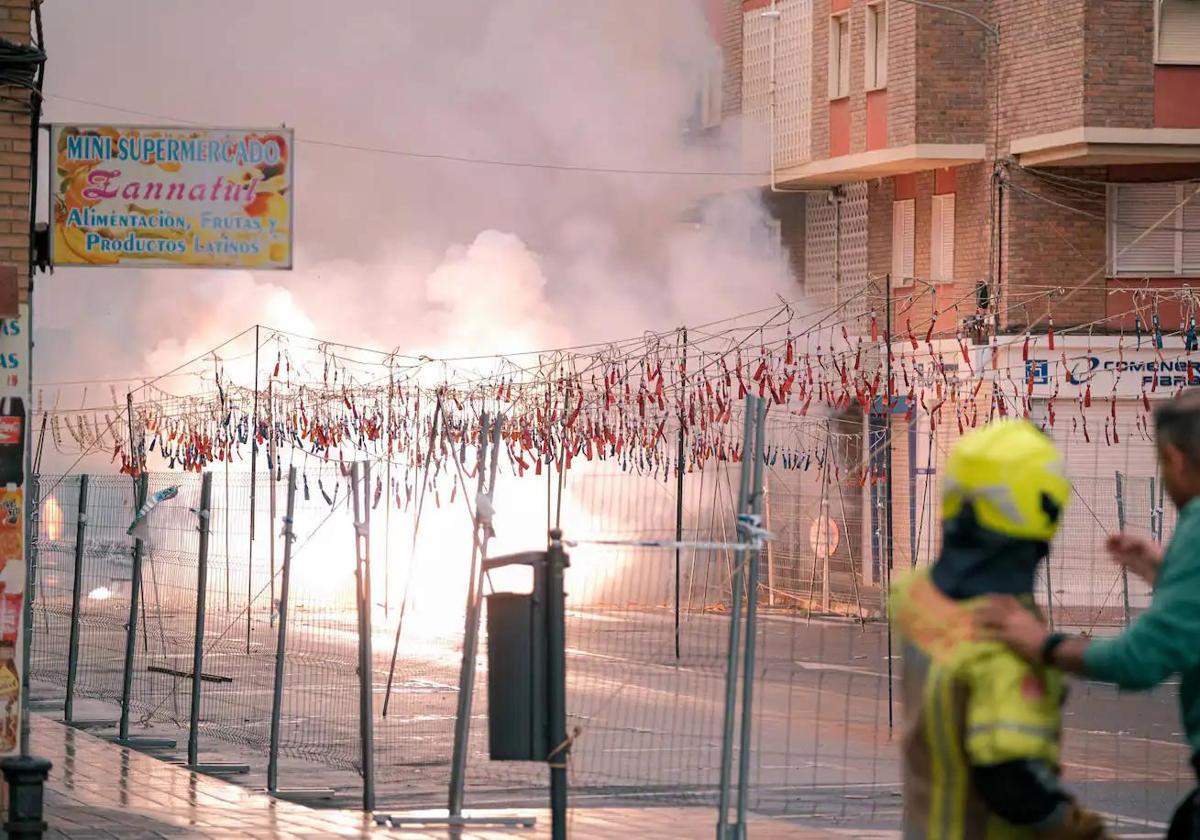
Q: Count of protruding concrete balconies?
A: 2